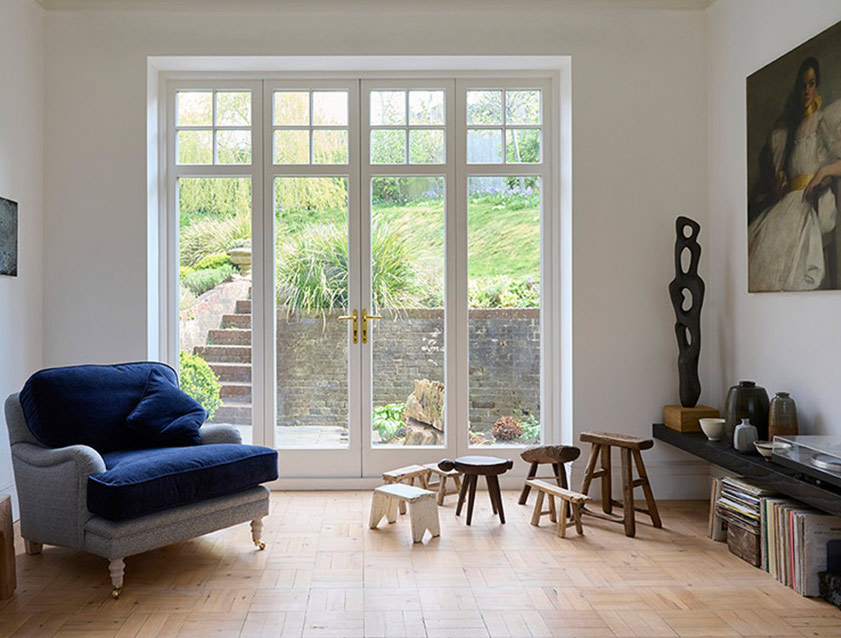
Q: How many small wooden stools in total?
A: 7